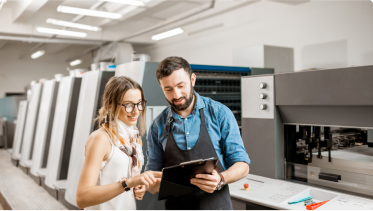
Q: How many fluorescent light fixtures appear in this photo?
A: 7